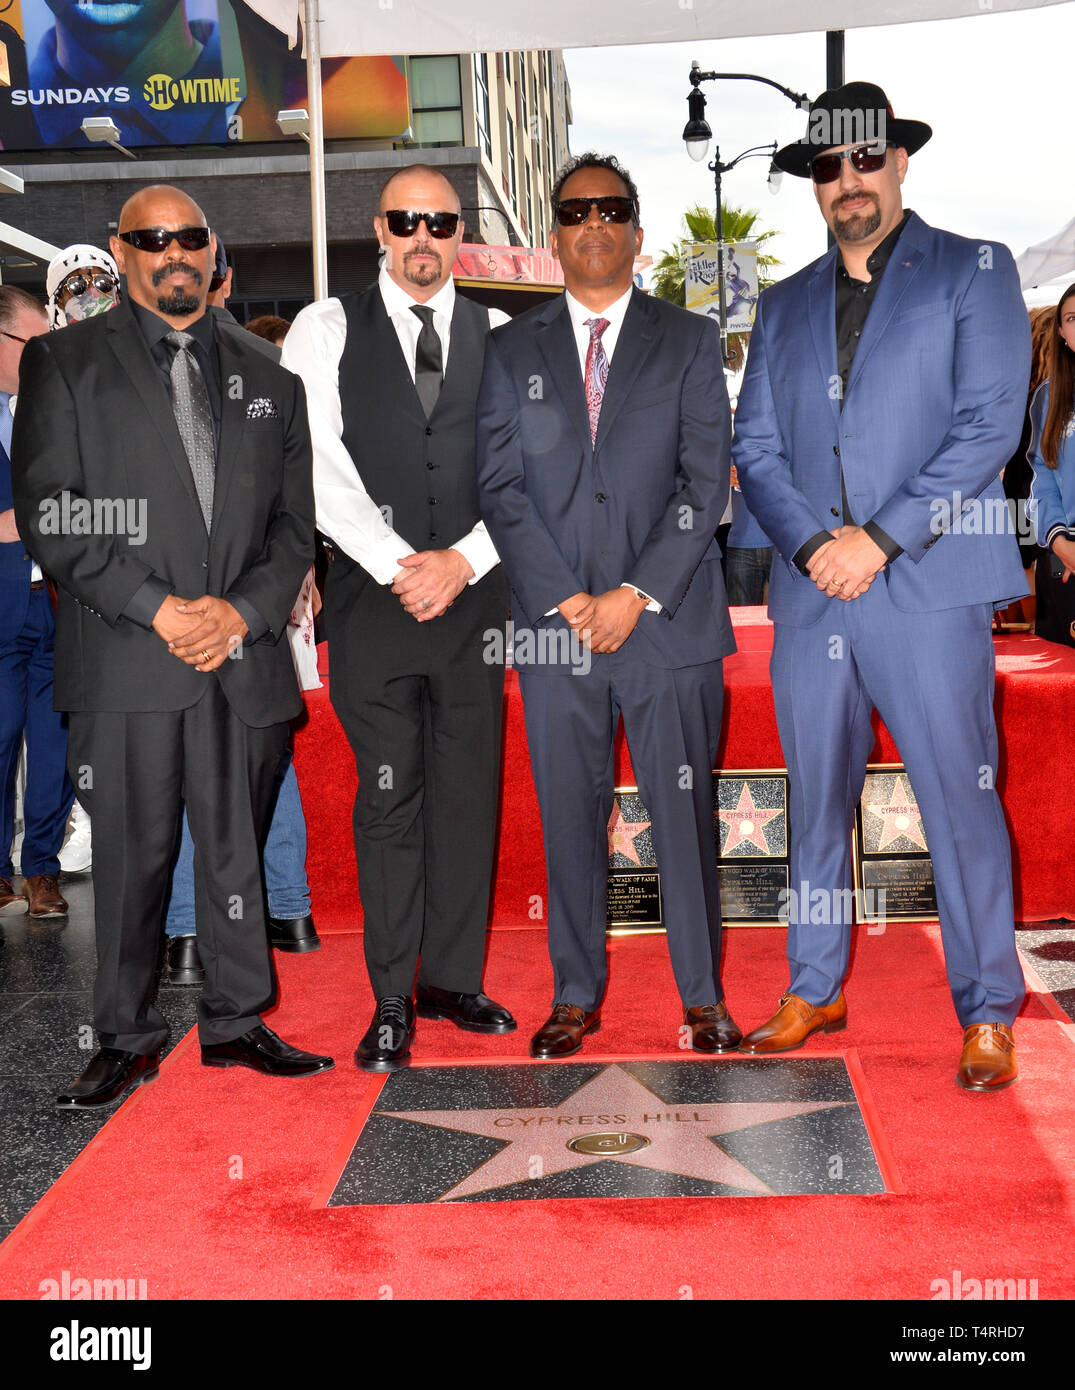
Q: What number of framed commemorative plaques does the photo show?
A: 3